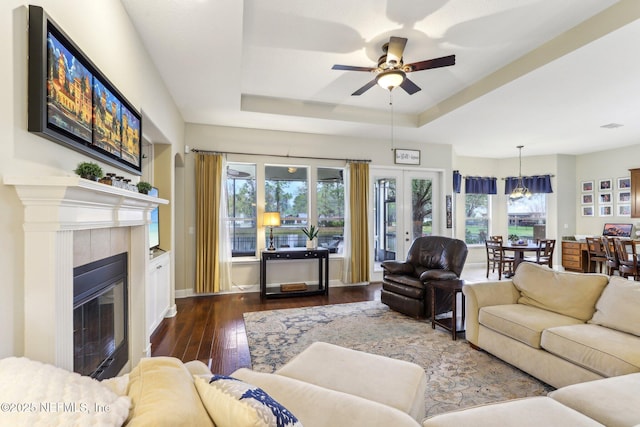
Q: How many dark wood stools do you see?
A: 3